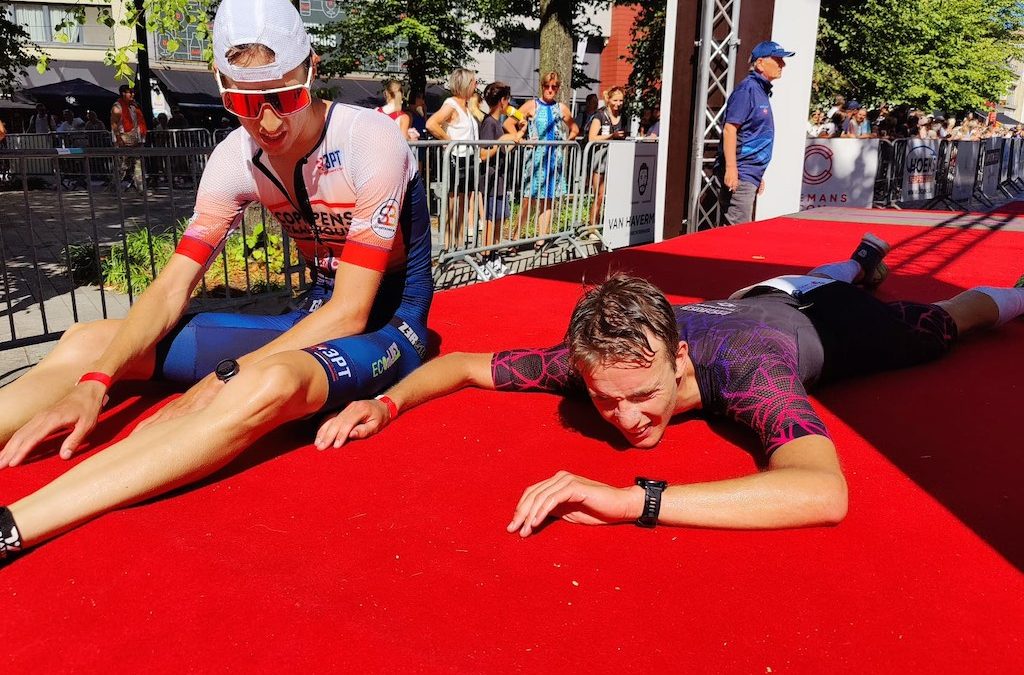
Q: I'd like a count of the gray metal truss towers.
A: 1